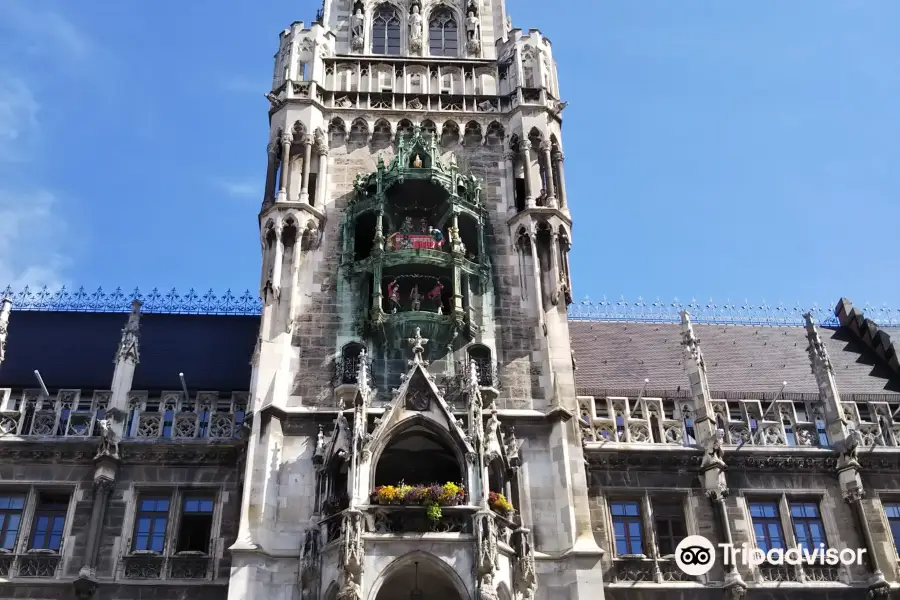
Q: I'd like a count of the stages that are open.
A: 2